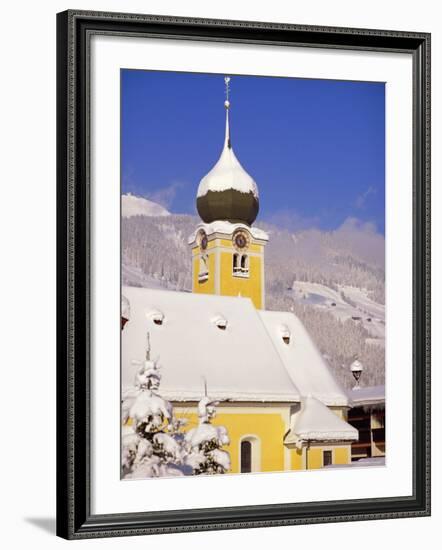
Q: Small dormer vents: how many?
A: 3